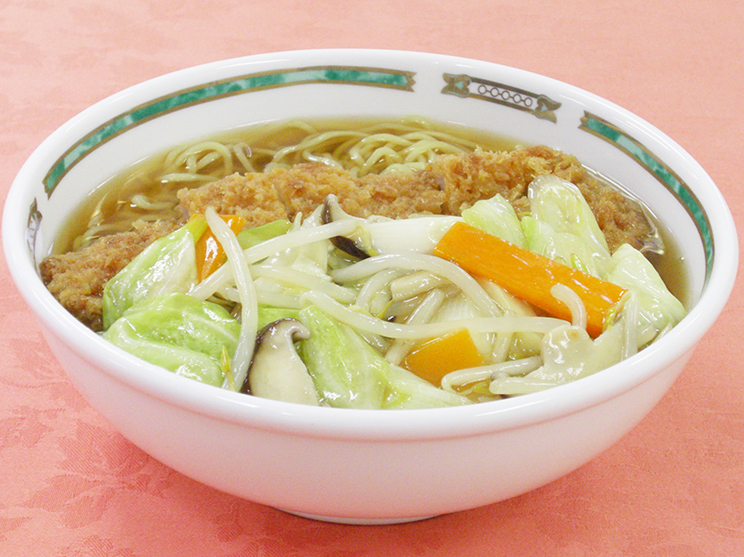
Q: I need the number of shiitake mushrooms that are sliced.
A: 2